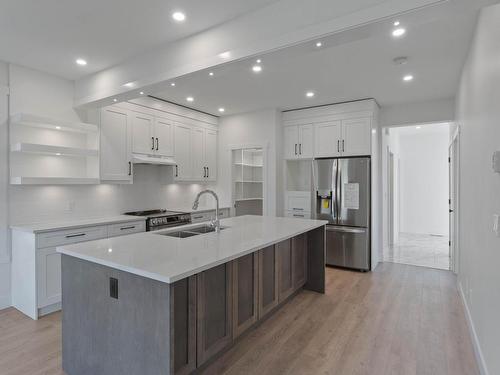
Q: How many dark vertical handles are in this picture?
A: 10